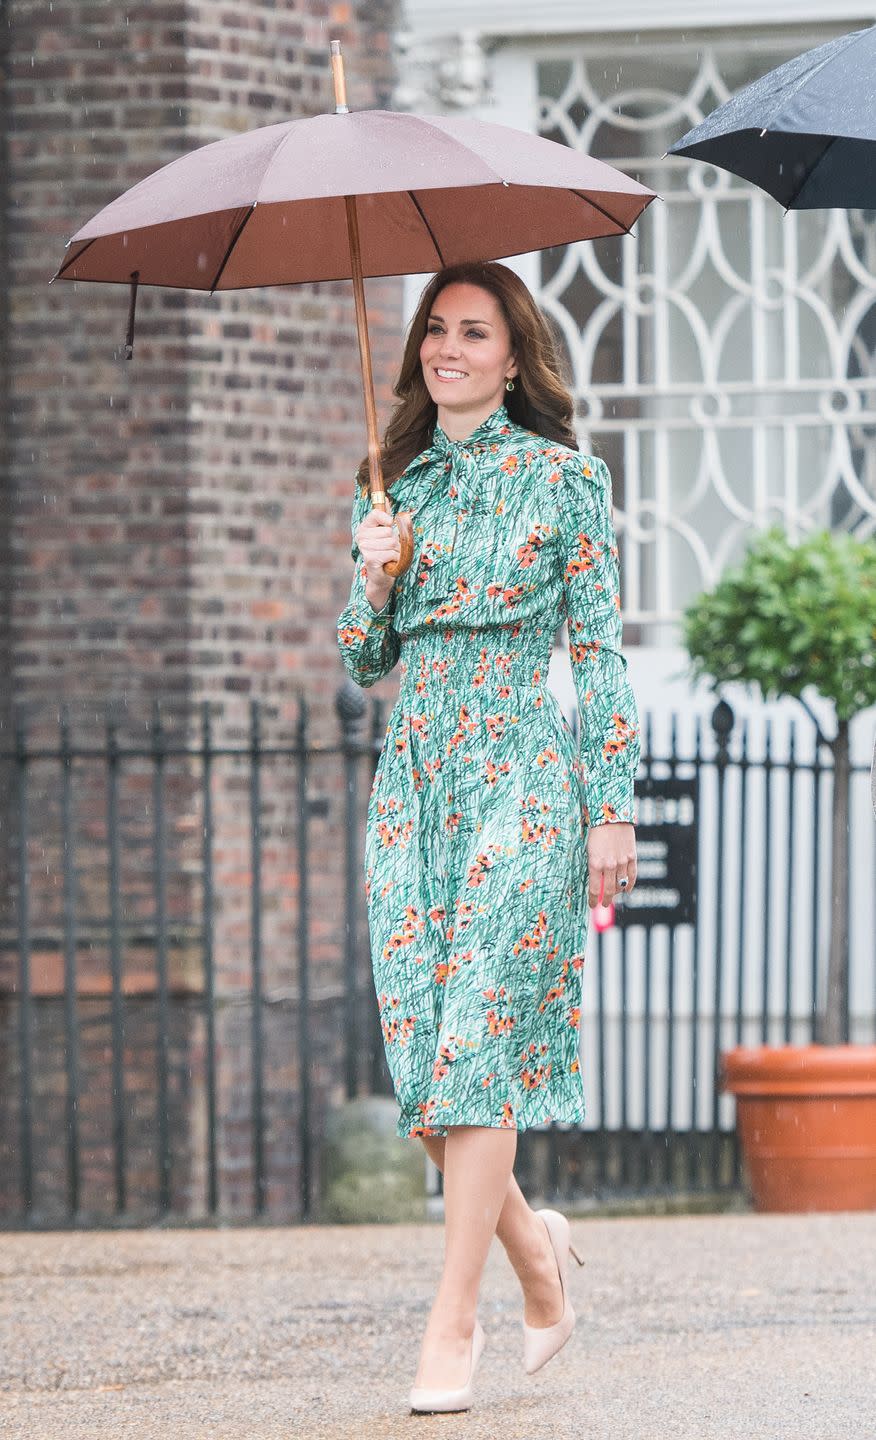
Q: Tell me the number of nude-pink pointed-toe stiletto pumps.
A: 2